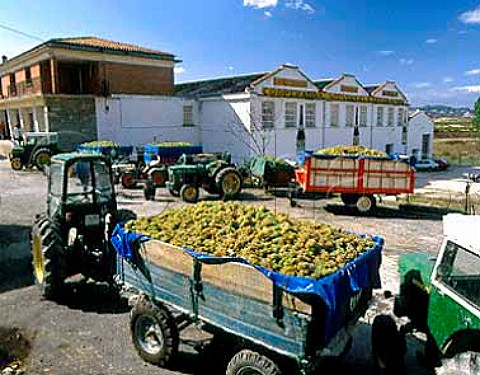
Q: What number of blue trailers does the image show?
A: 3